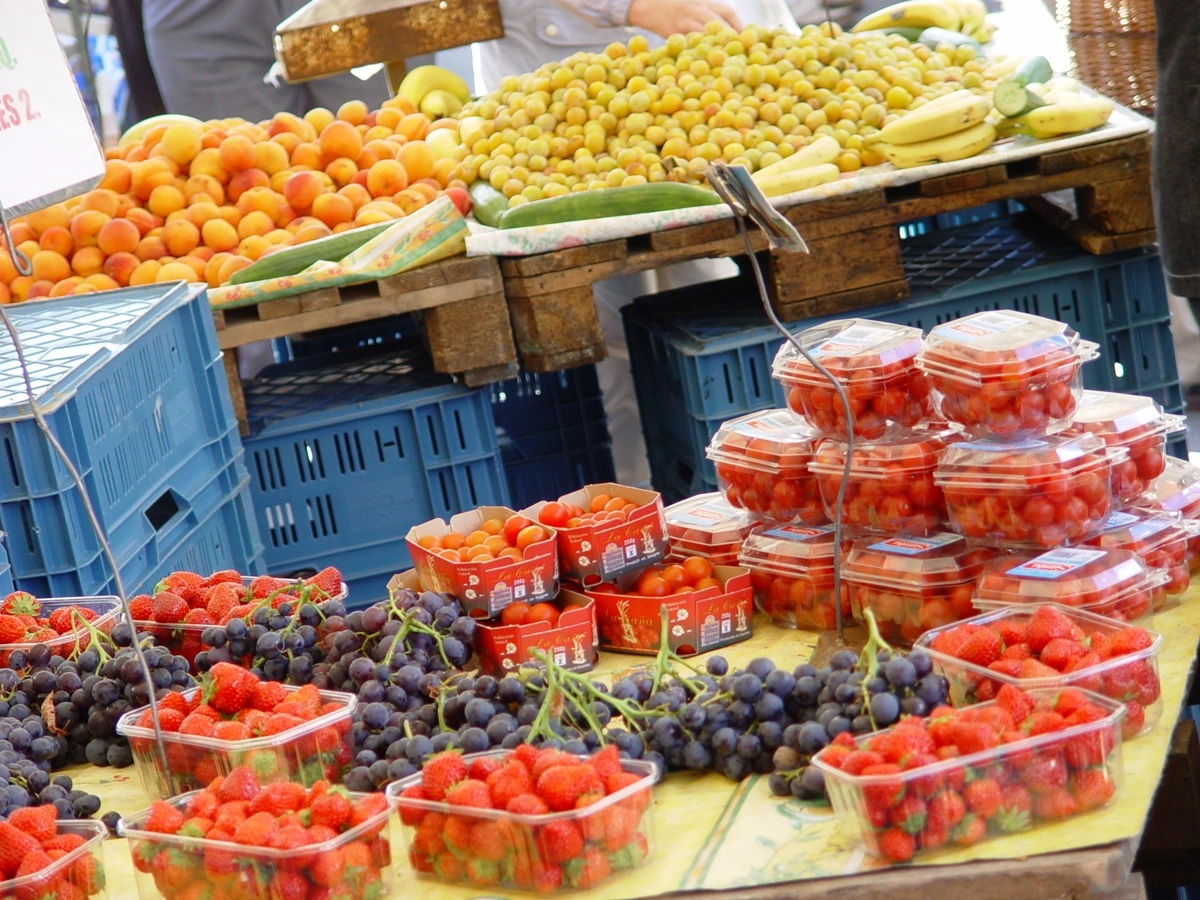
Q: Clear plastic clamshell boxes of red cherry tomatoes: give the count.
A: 12